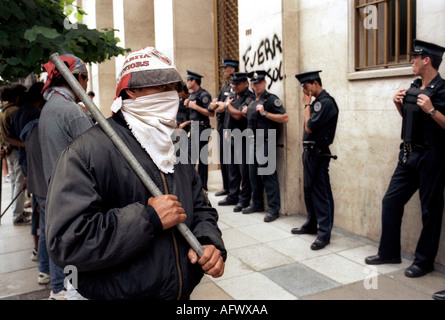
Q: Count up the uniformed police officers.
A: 7